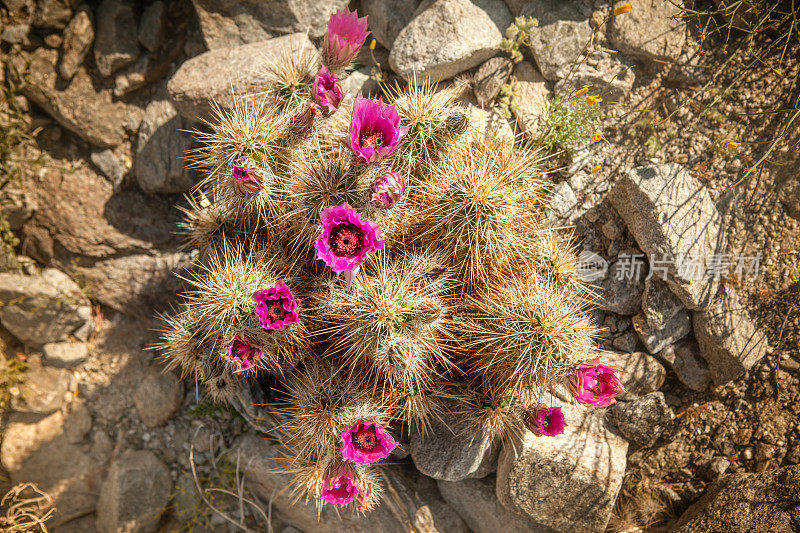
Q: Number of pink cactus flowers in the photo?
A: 12